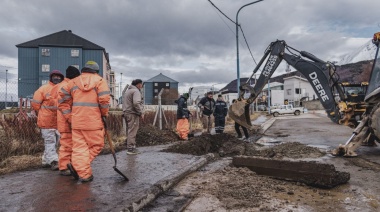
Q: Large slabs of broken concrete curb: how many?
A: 1